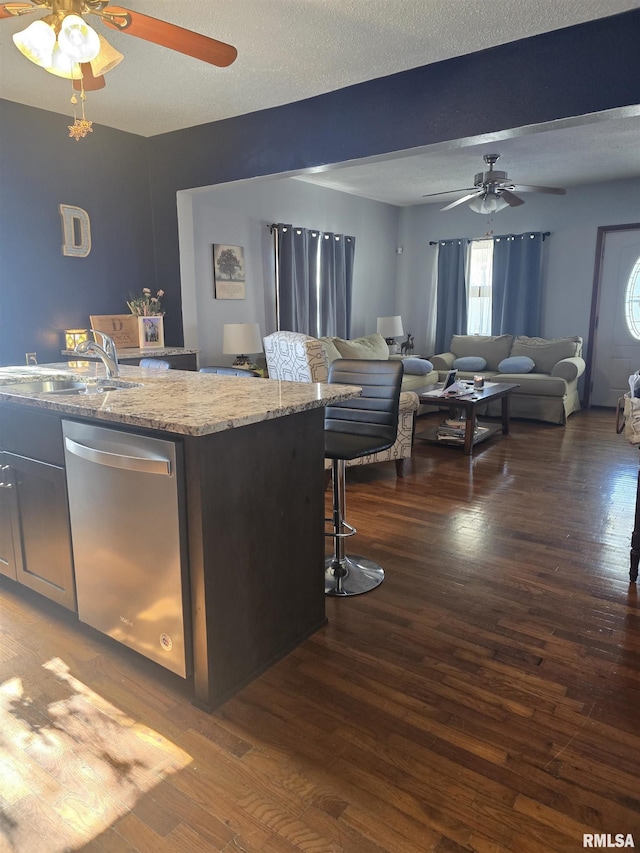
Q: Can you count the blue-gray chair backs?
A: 2